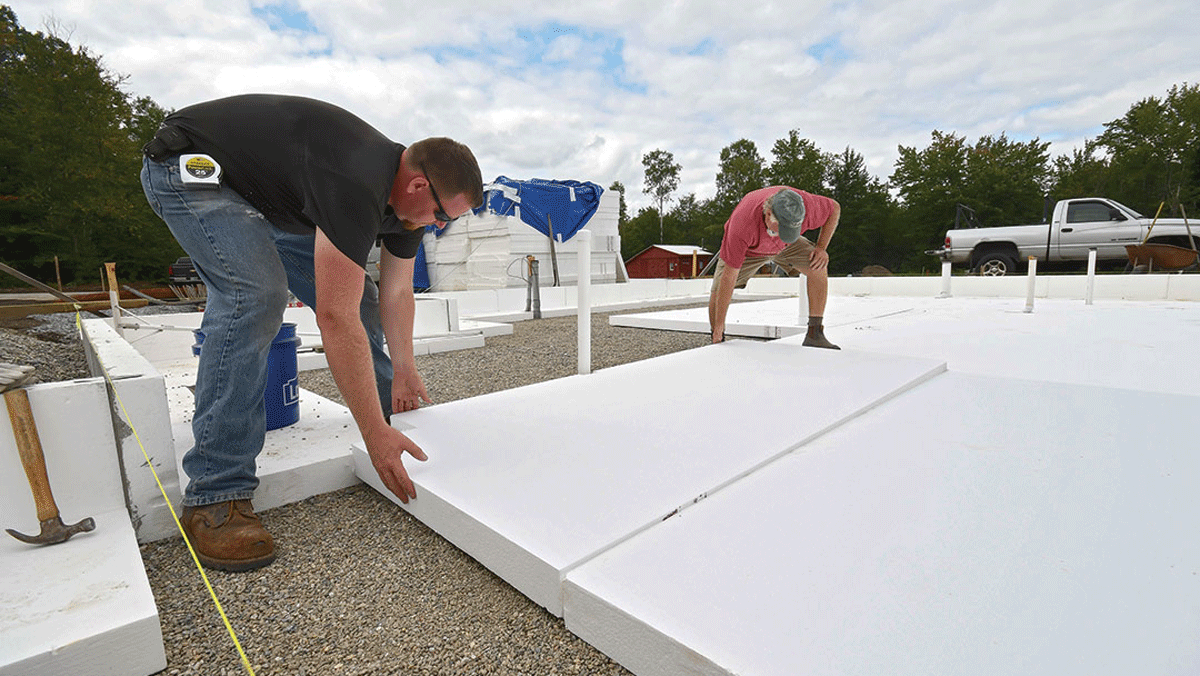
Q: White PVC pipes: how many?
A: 5